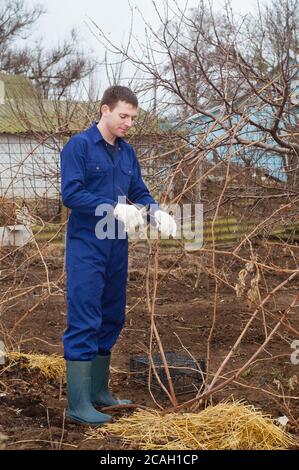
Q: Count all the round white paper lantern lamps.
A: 0